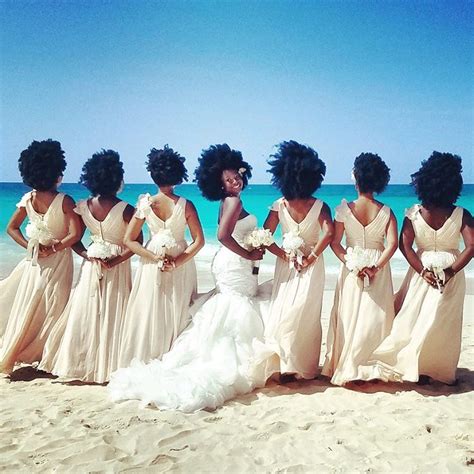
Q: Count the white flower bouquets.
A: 7